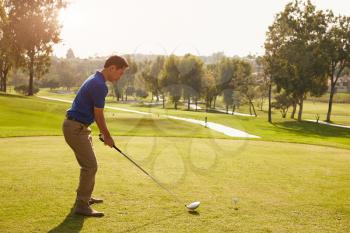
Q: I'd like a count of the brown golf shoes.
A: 2